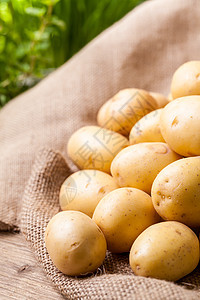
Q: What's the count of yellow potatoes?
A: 12